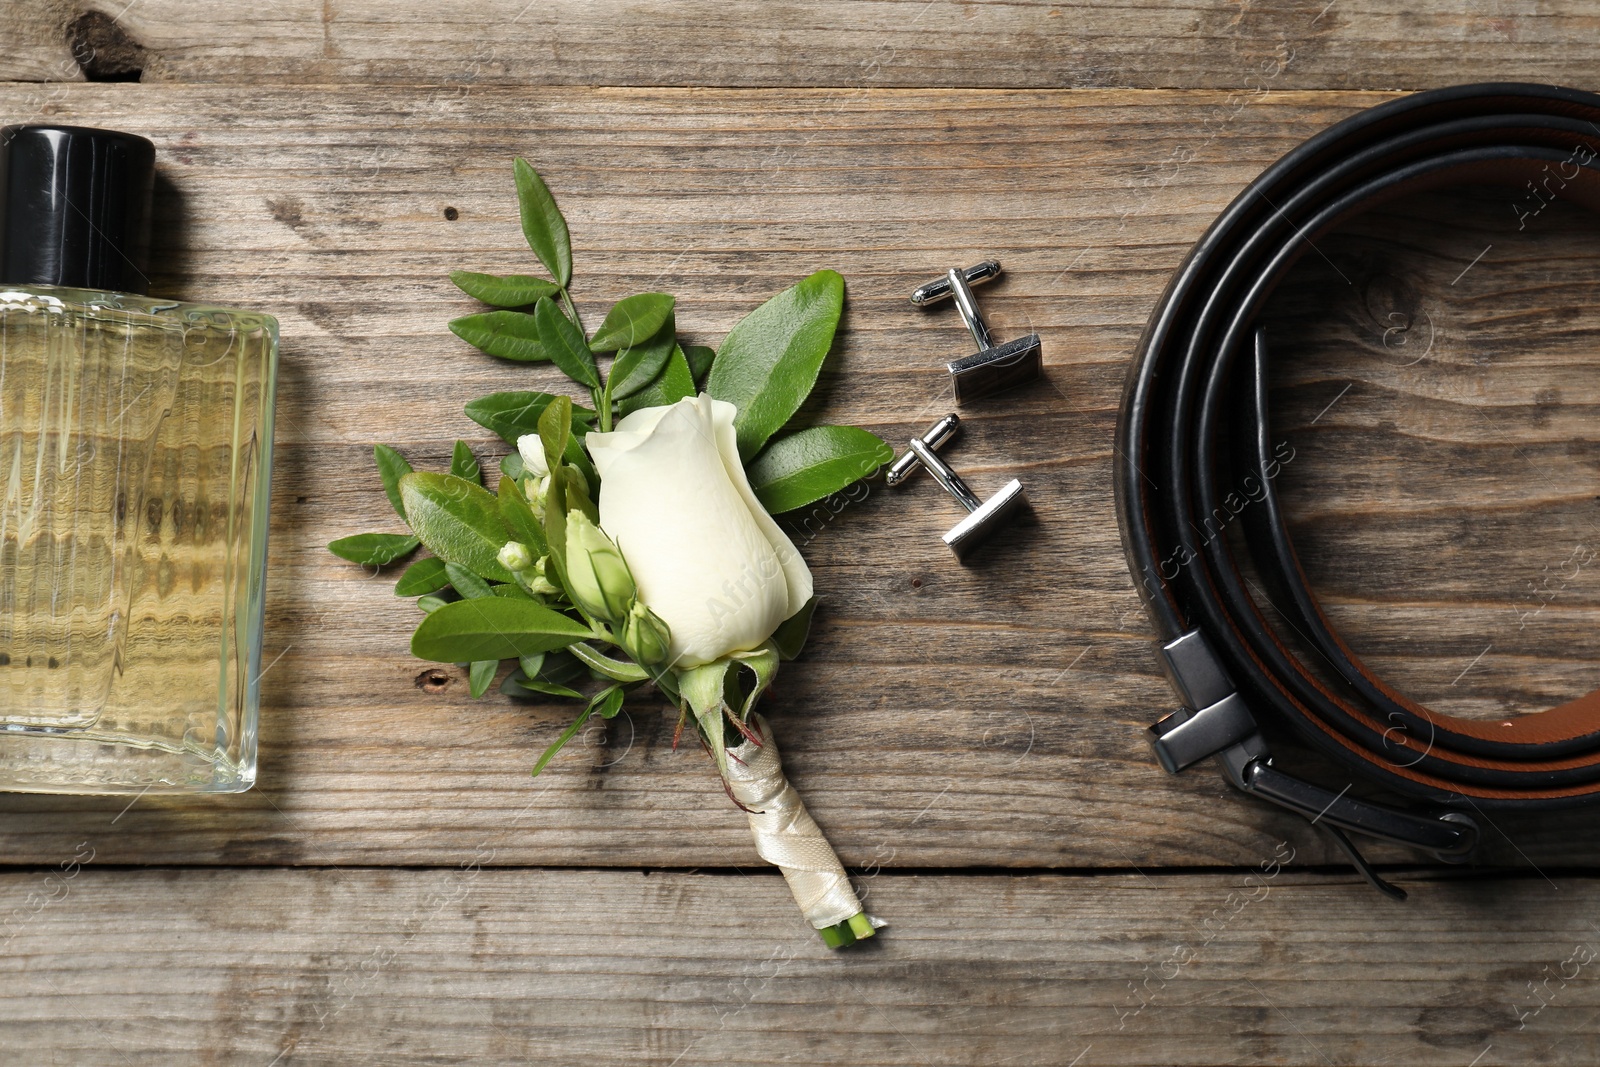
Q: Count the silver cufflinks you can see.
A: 2